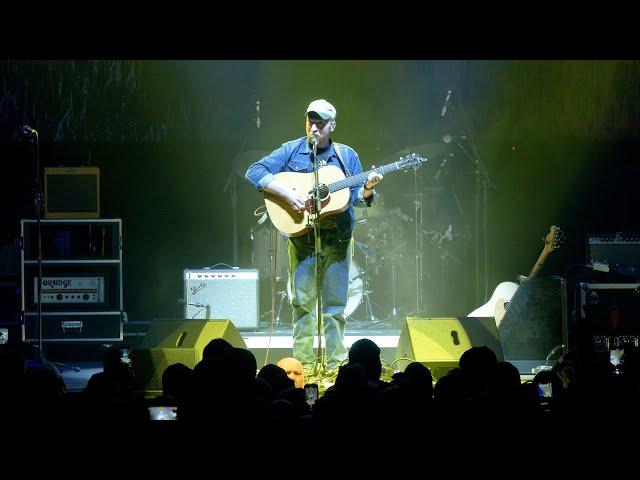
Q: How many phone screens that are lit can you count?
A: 6